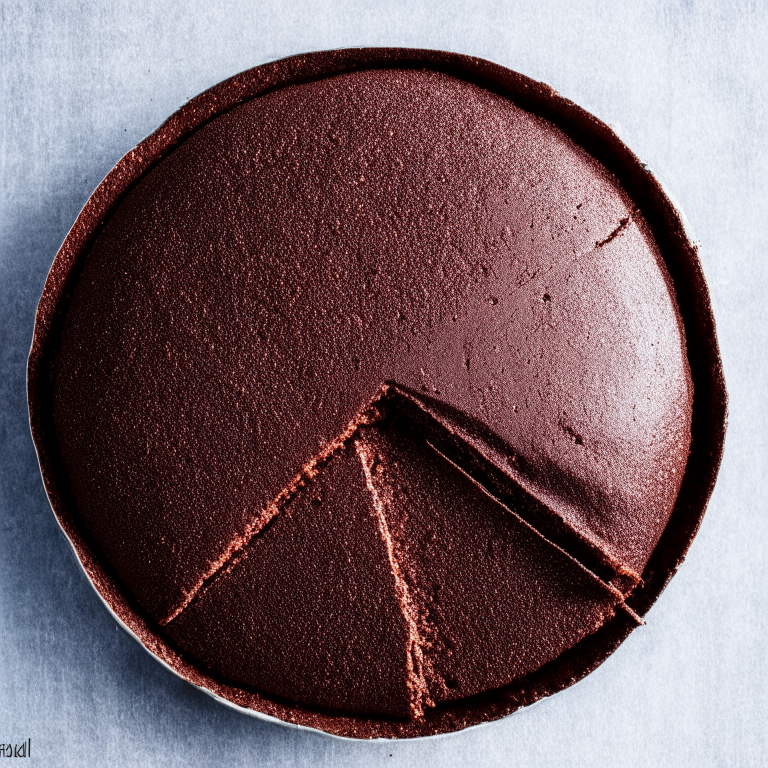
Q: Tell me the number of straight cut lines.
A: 3